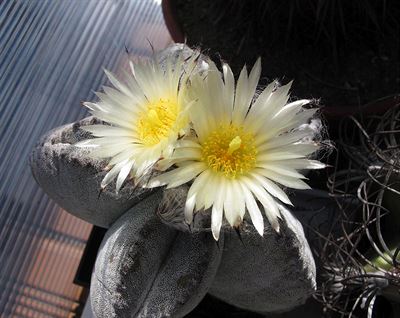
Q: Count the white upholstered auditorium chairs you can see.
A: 0